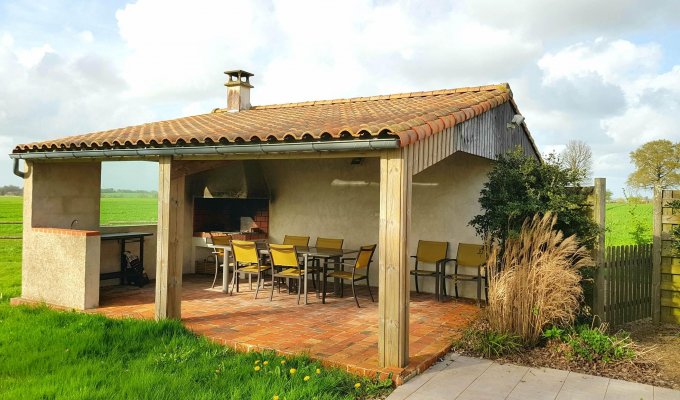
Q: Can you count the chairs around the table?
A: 6